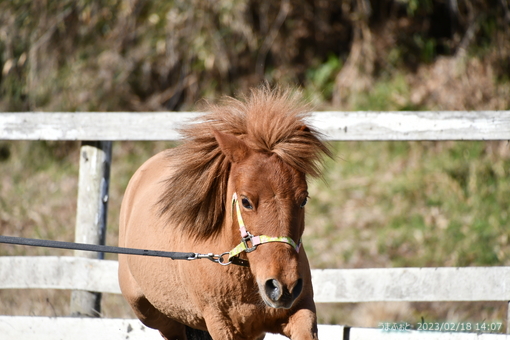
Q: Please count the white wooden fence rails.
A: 3